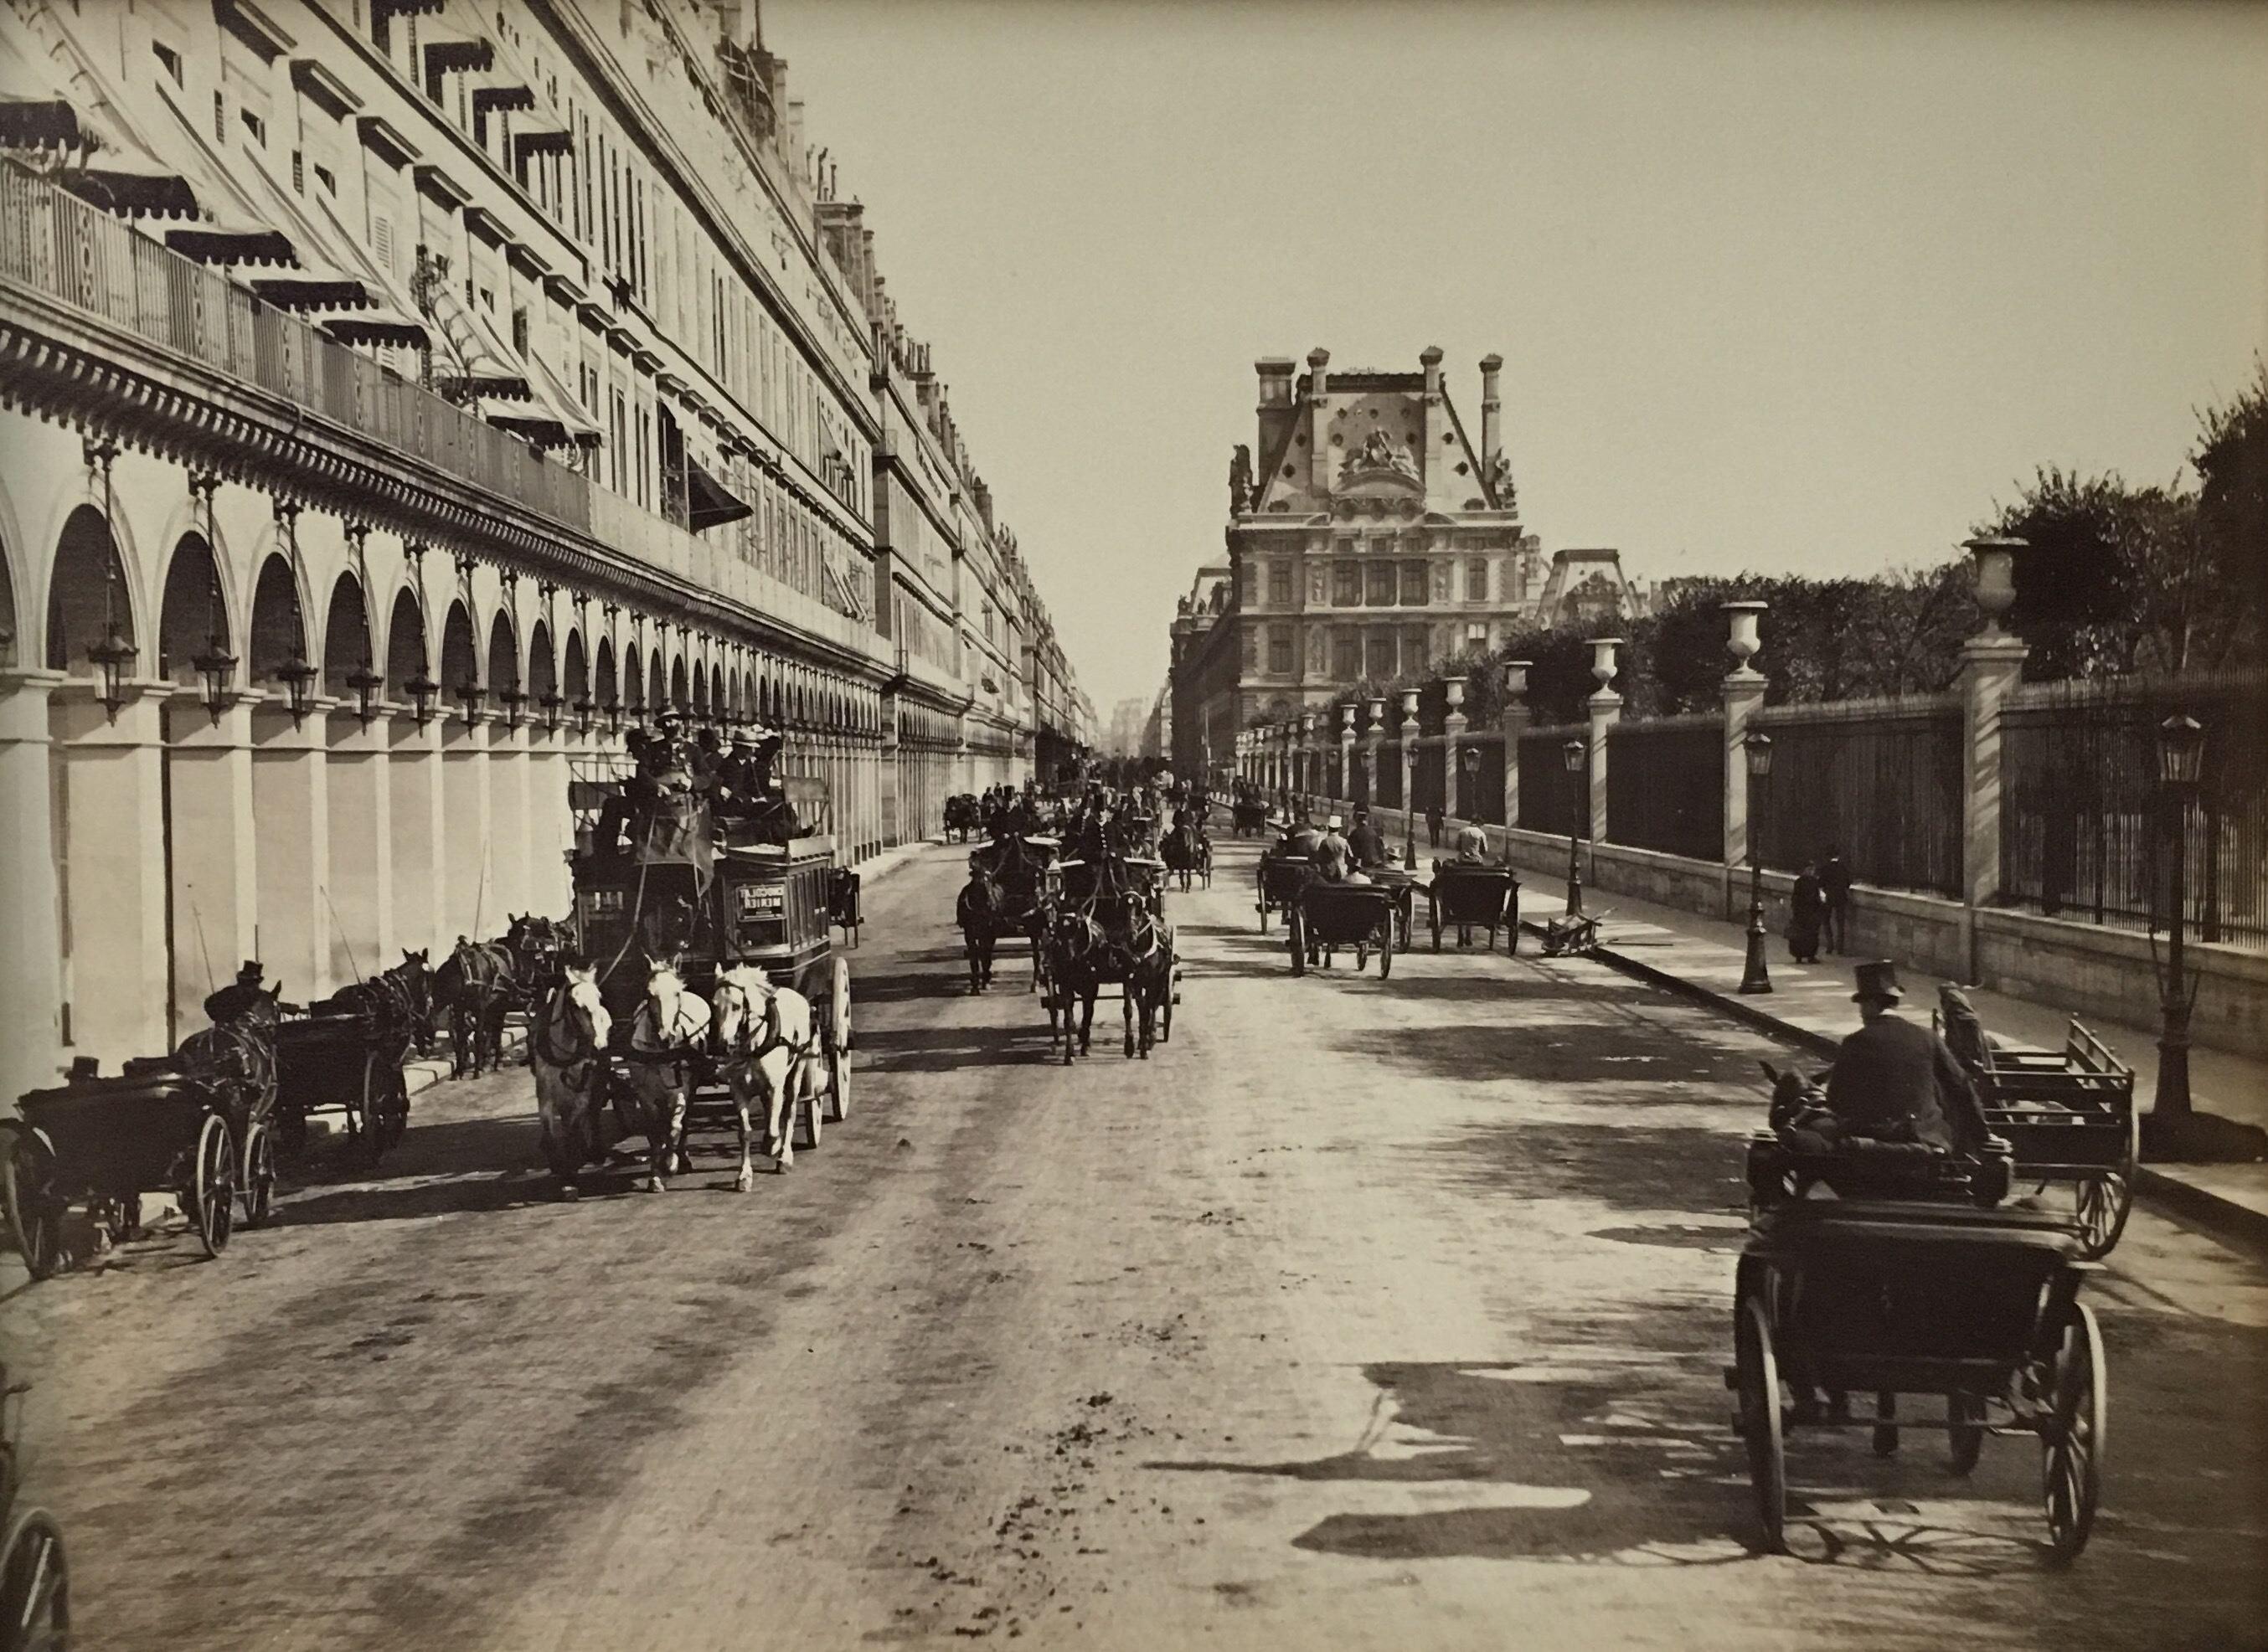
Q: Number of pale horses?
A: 3